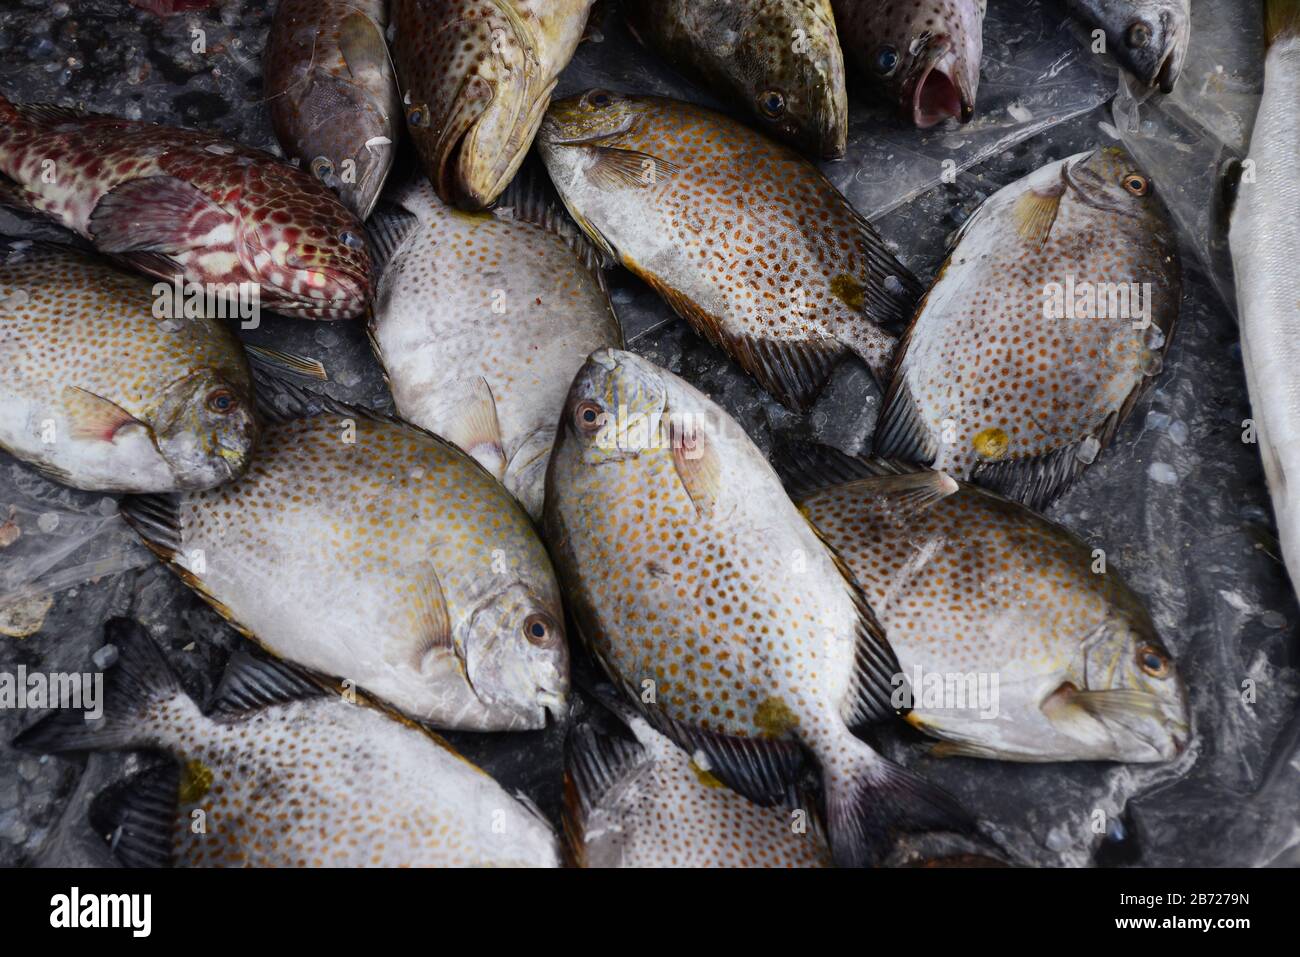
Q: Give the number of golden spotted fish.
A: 9